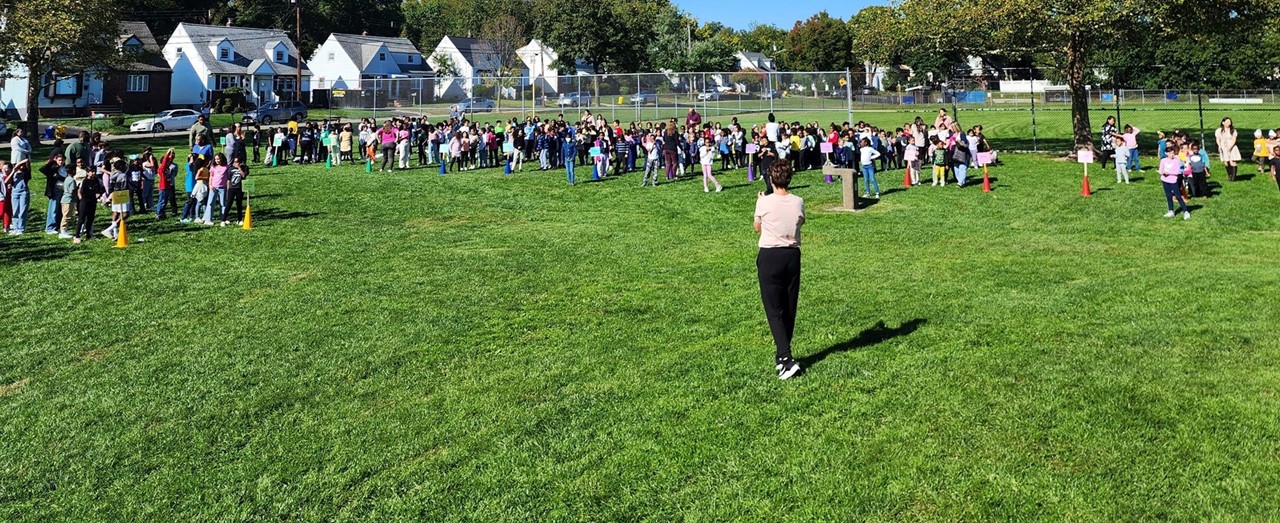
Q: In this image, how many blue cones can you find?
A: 3